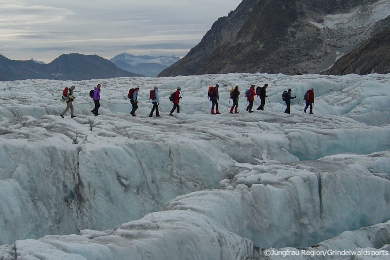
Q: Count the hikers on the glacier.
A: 11